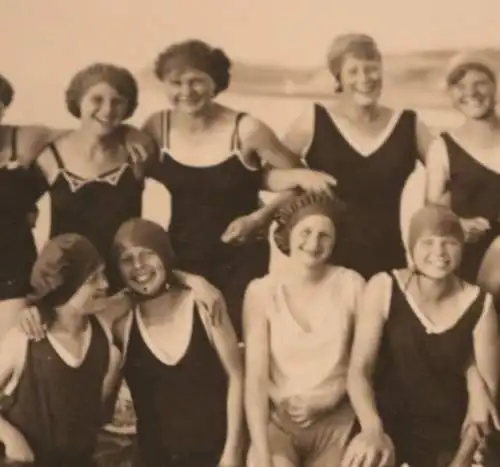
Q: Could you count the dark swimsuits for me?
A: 8